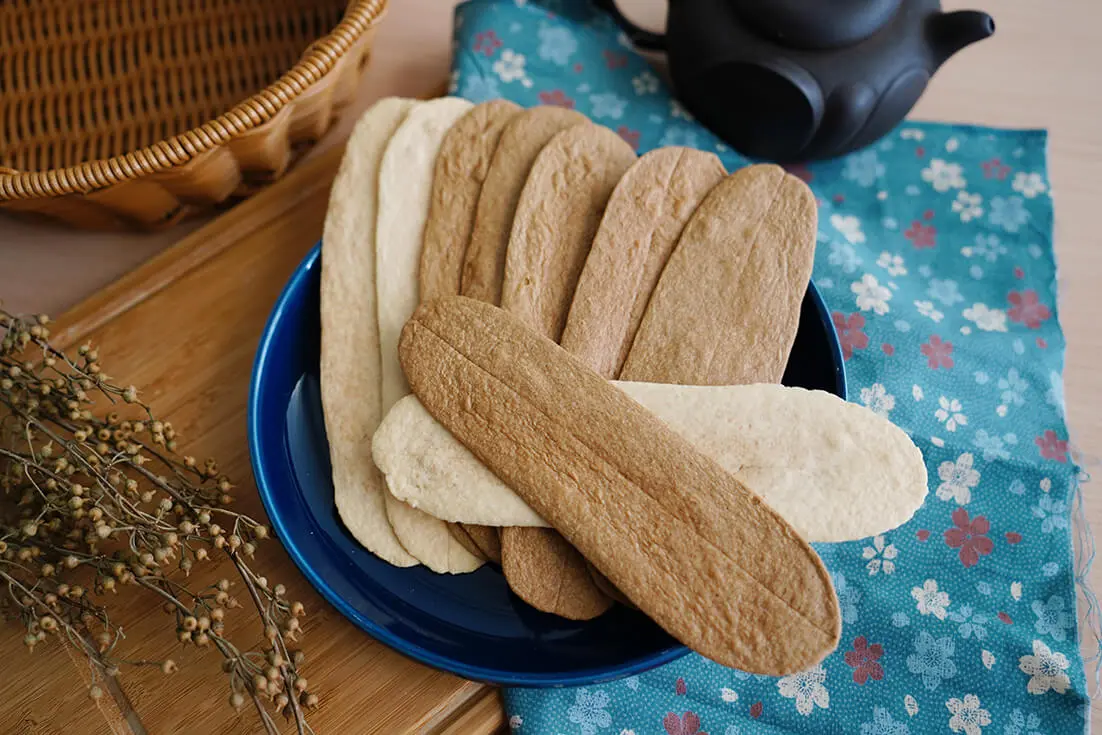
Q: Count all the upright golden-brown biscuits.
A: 5